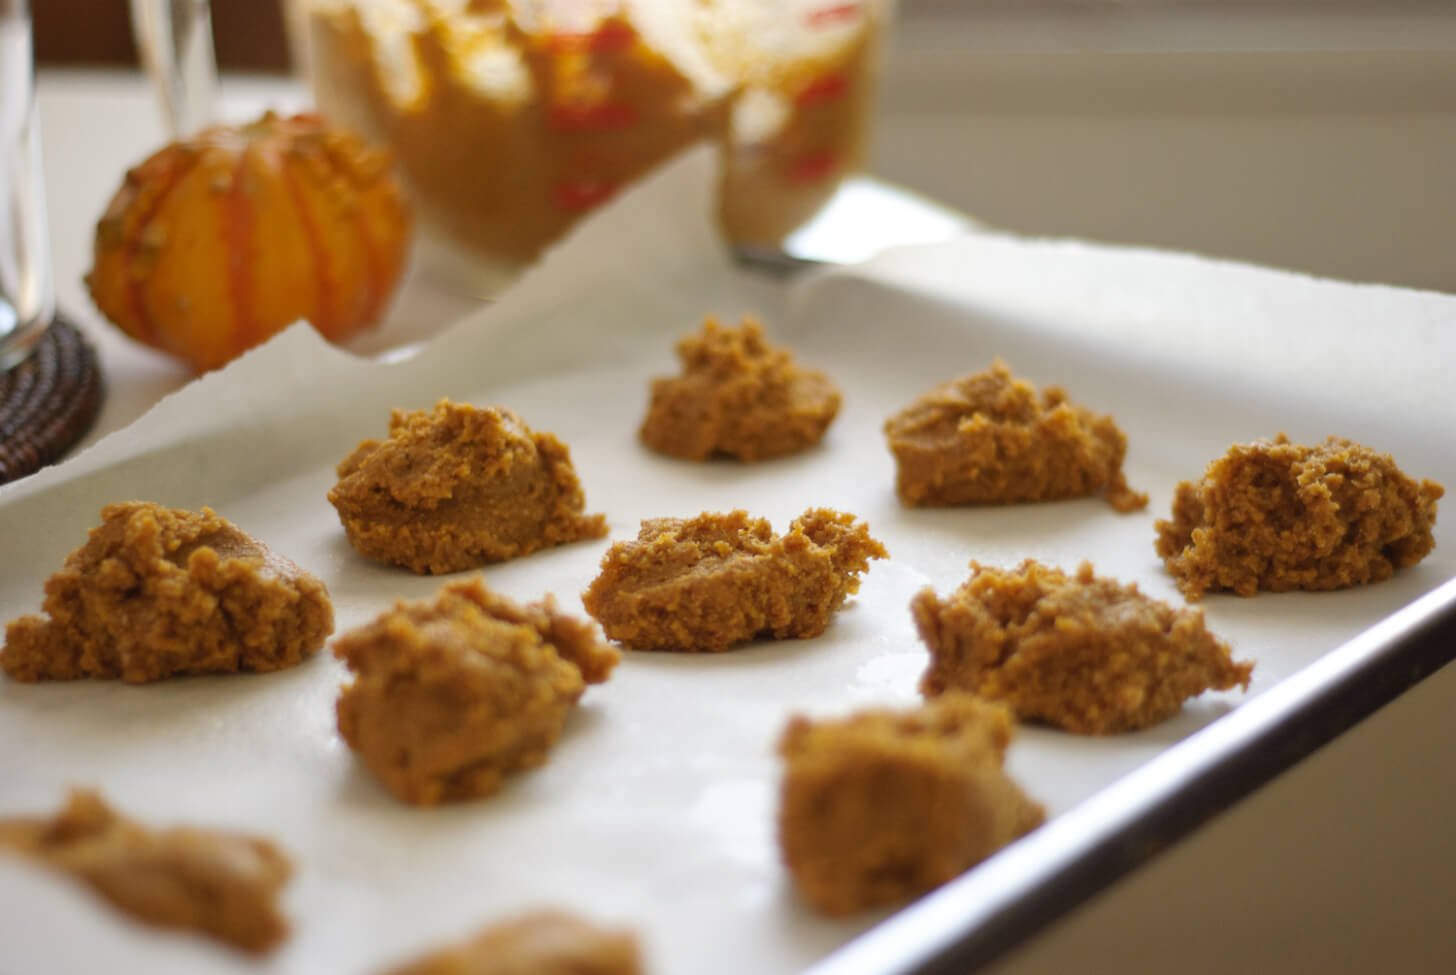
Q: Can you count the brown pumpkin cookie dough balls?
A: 11